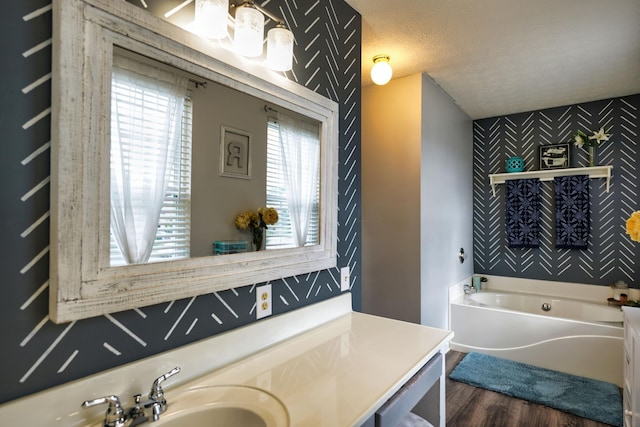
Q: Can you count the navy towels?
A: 2